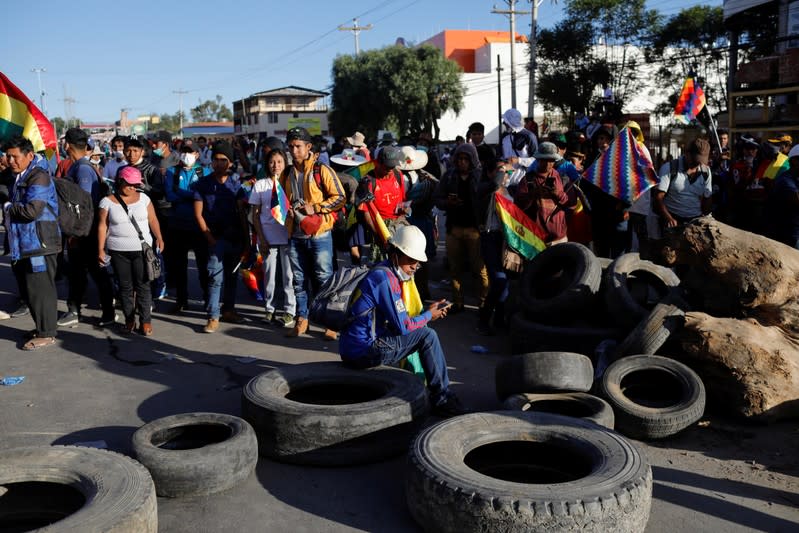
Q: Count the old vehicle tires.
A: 11